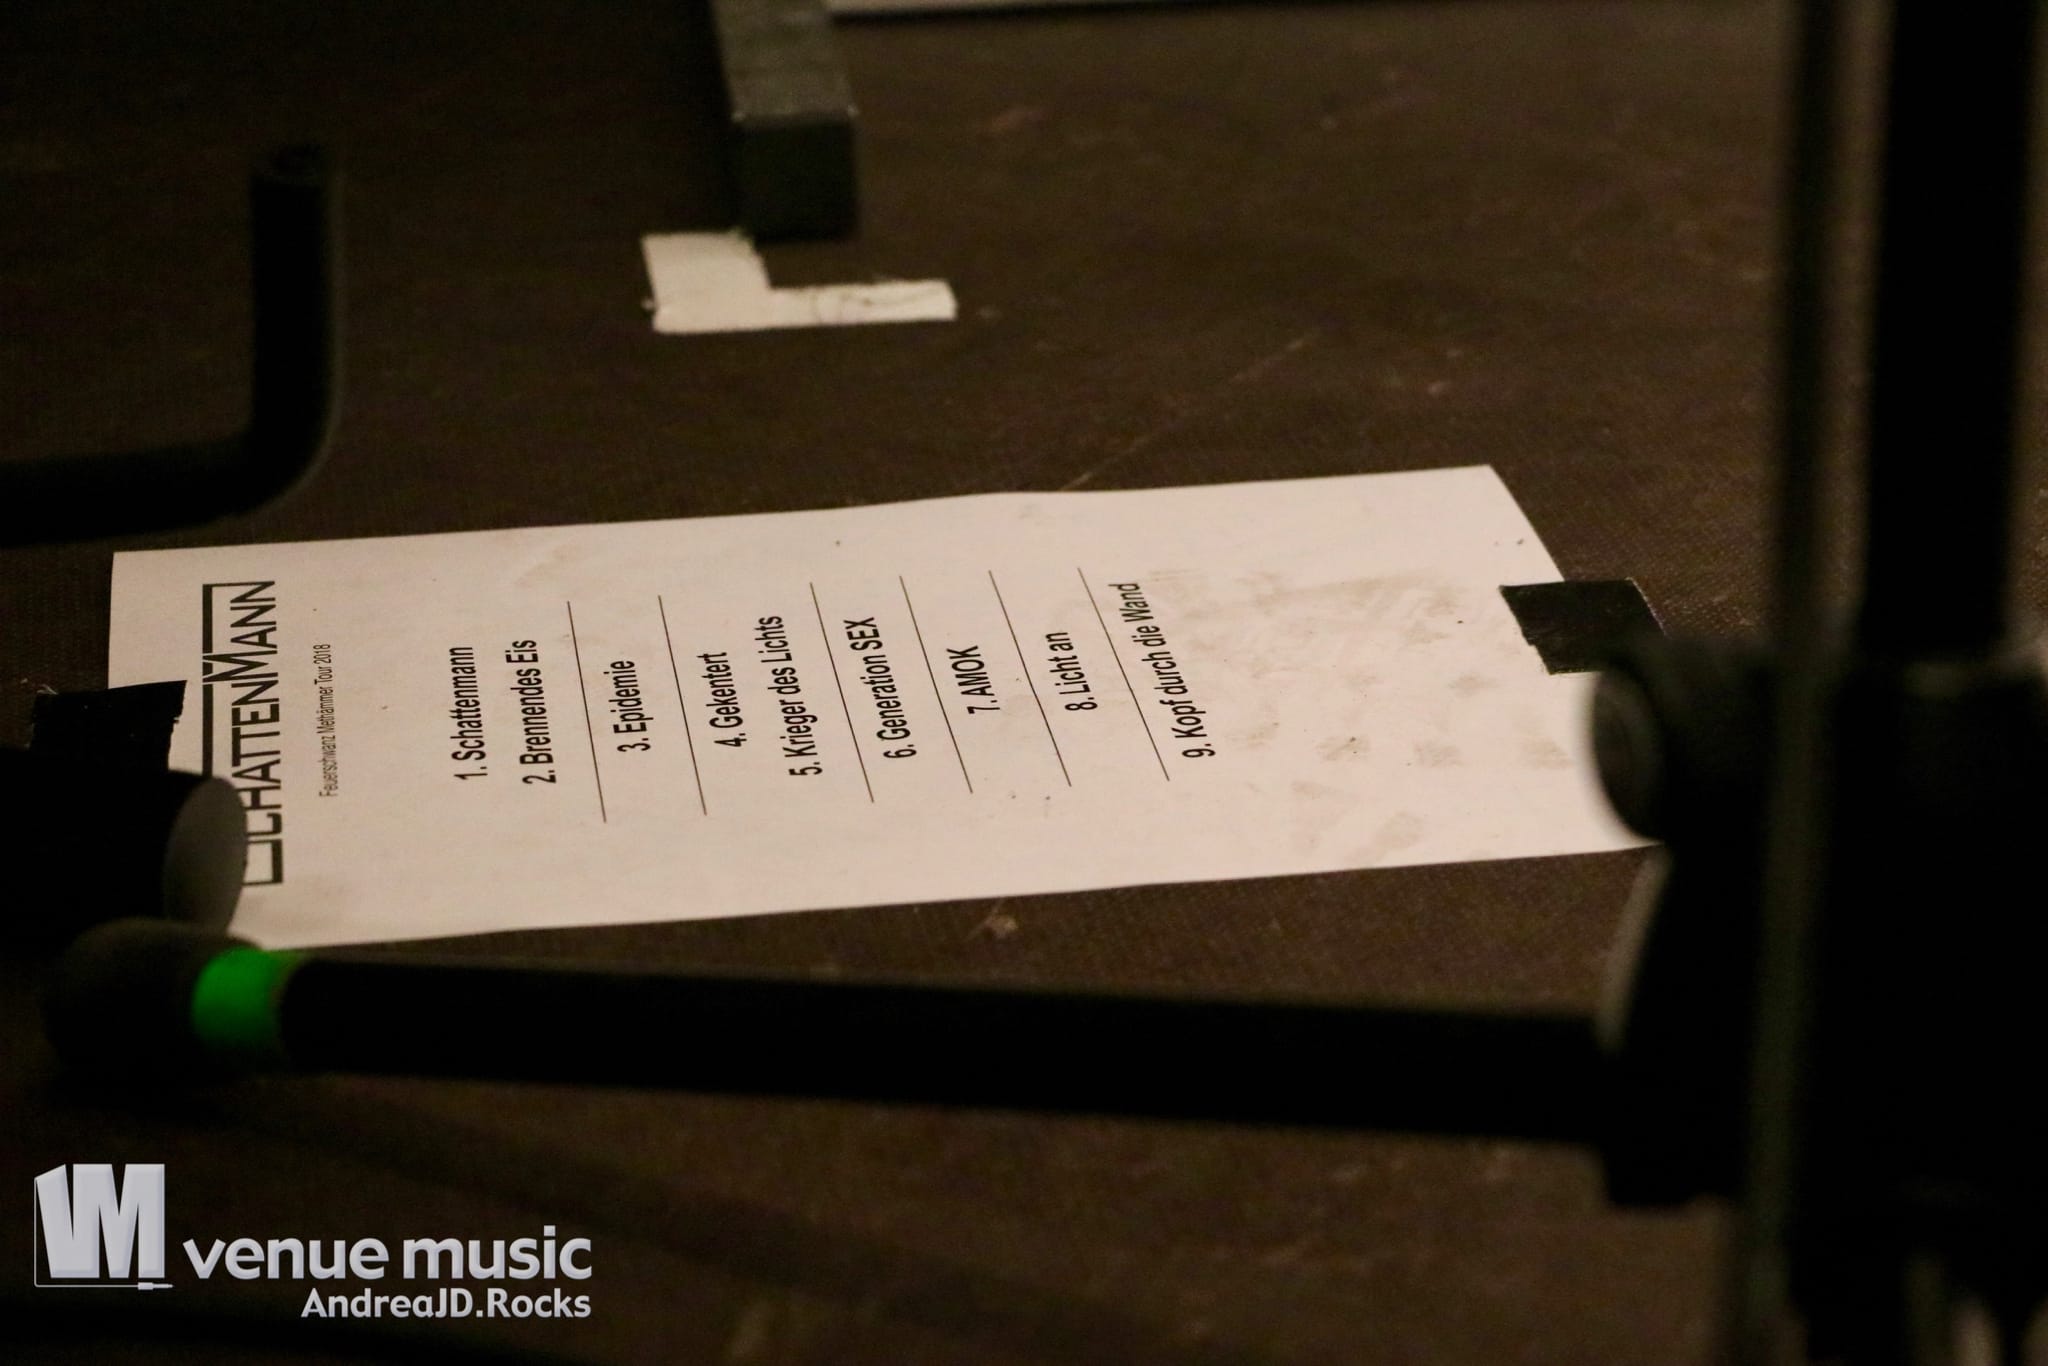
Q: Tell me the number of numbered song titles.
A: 9